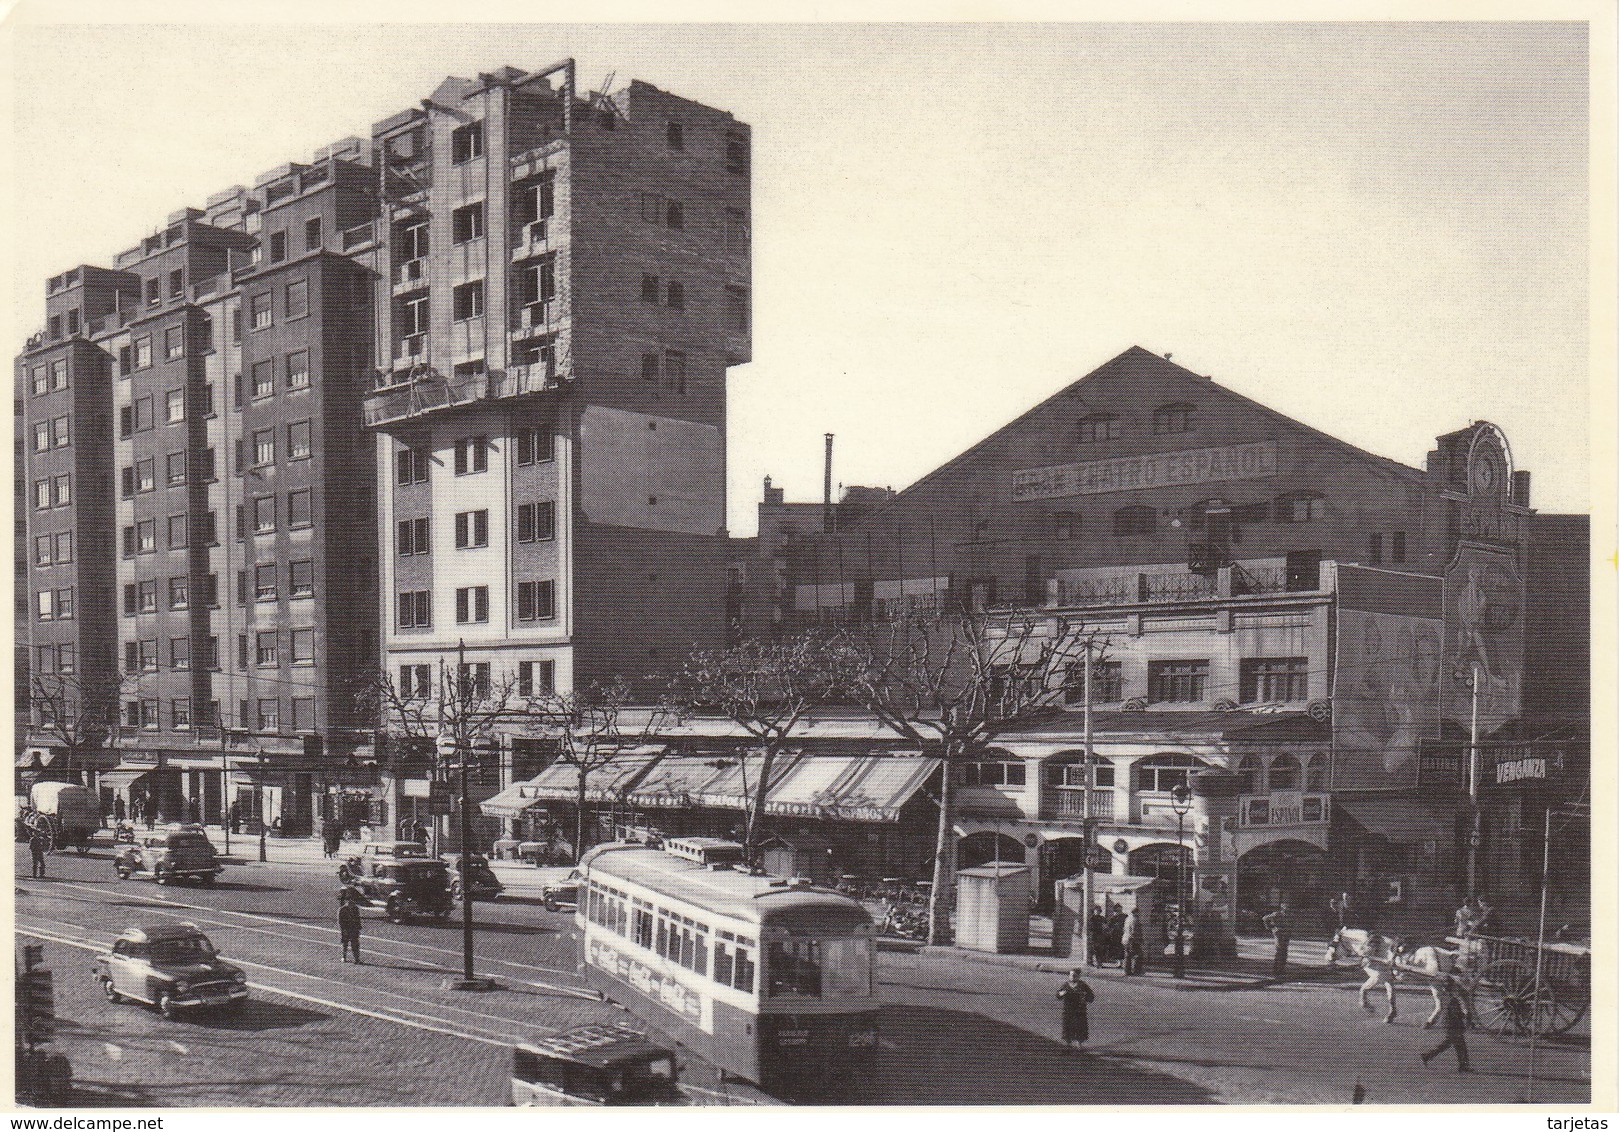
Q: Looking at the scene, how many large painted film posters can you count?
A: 2